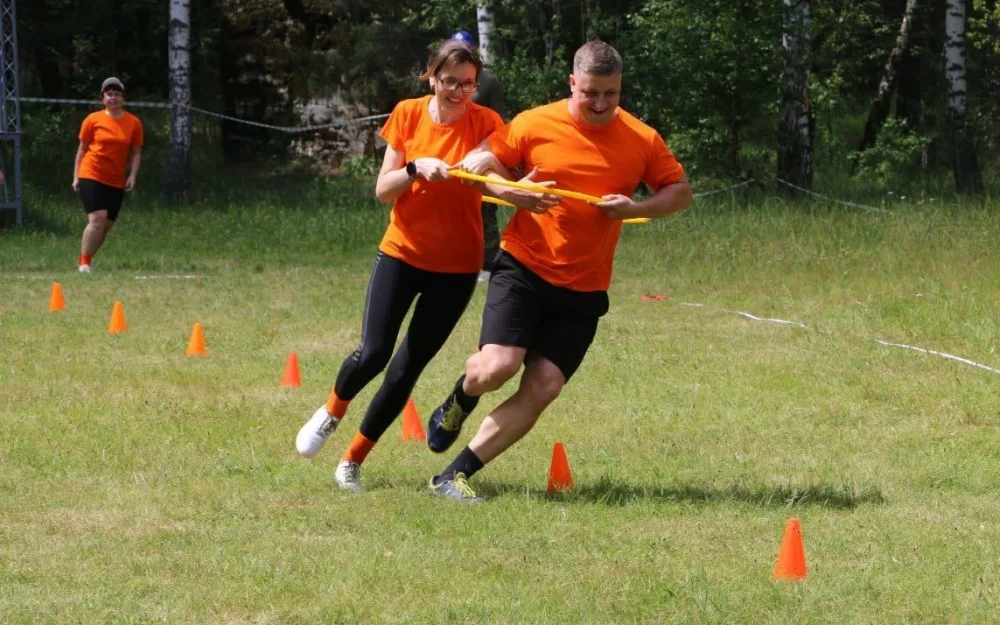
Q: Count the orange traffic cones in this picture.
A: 7